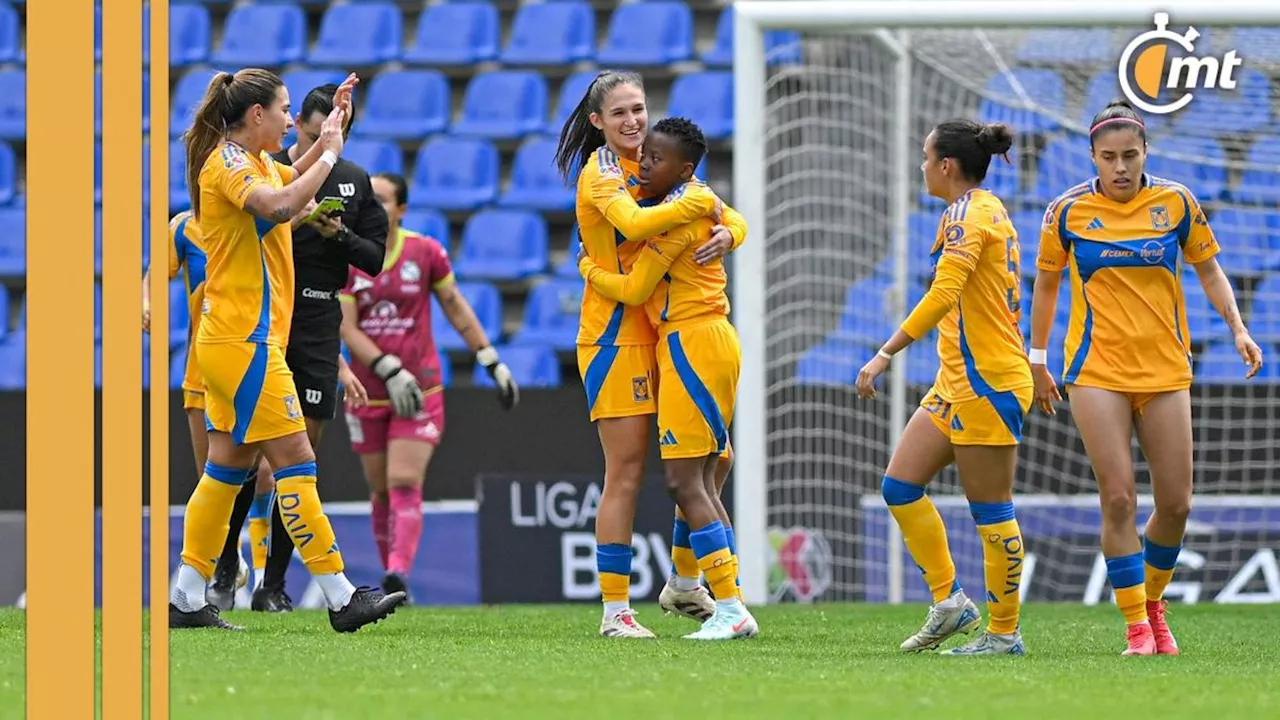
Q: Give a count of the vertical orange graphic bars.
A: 3